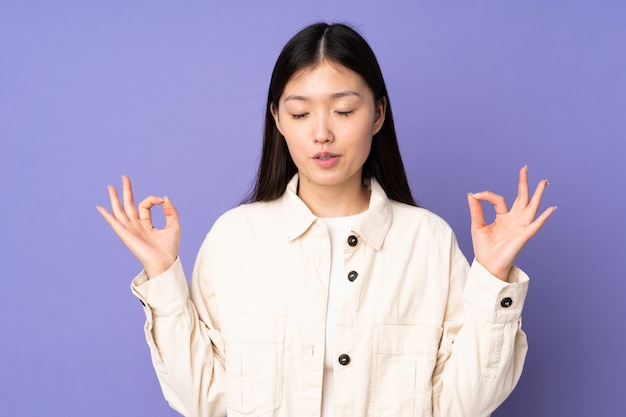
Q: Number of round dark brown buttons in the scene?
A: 4